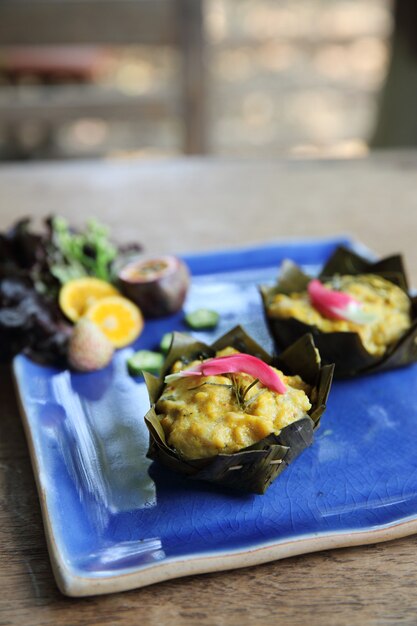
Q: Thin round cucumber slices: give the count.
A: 3